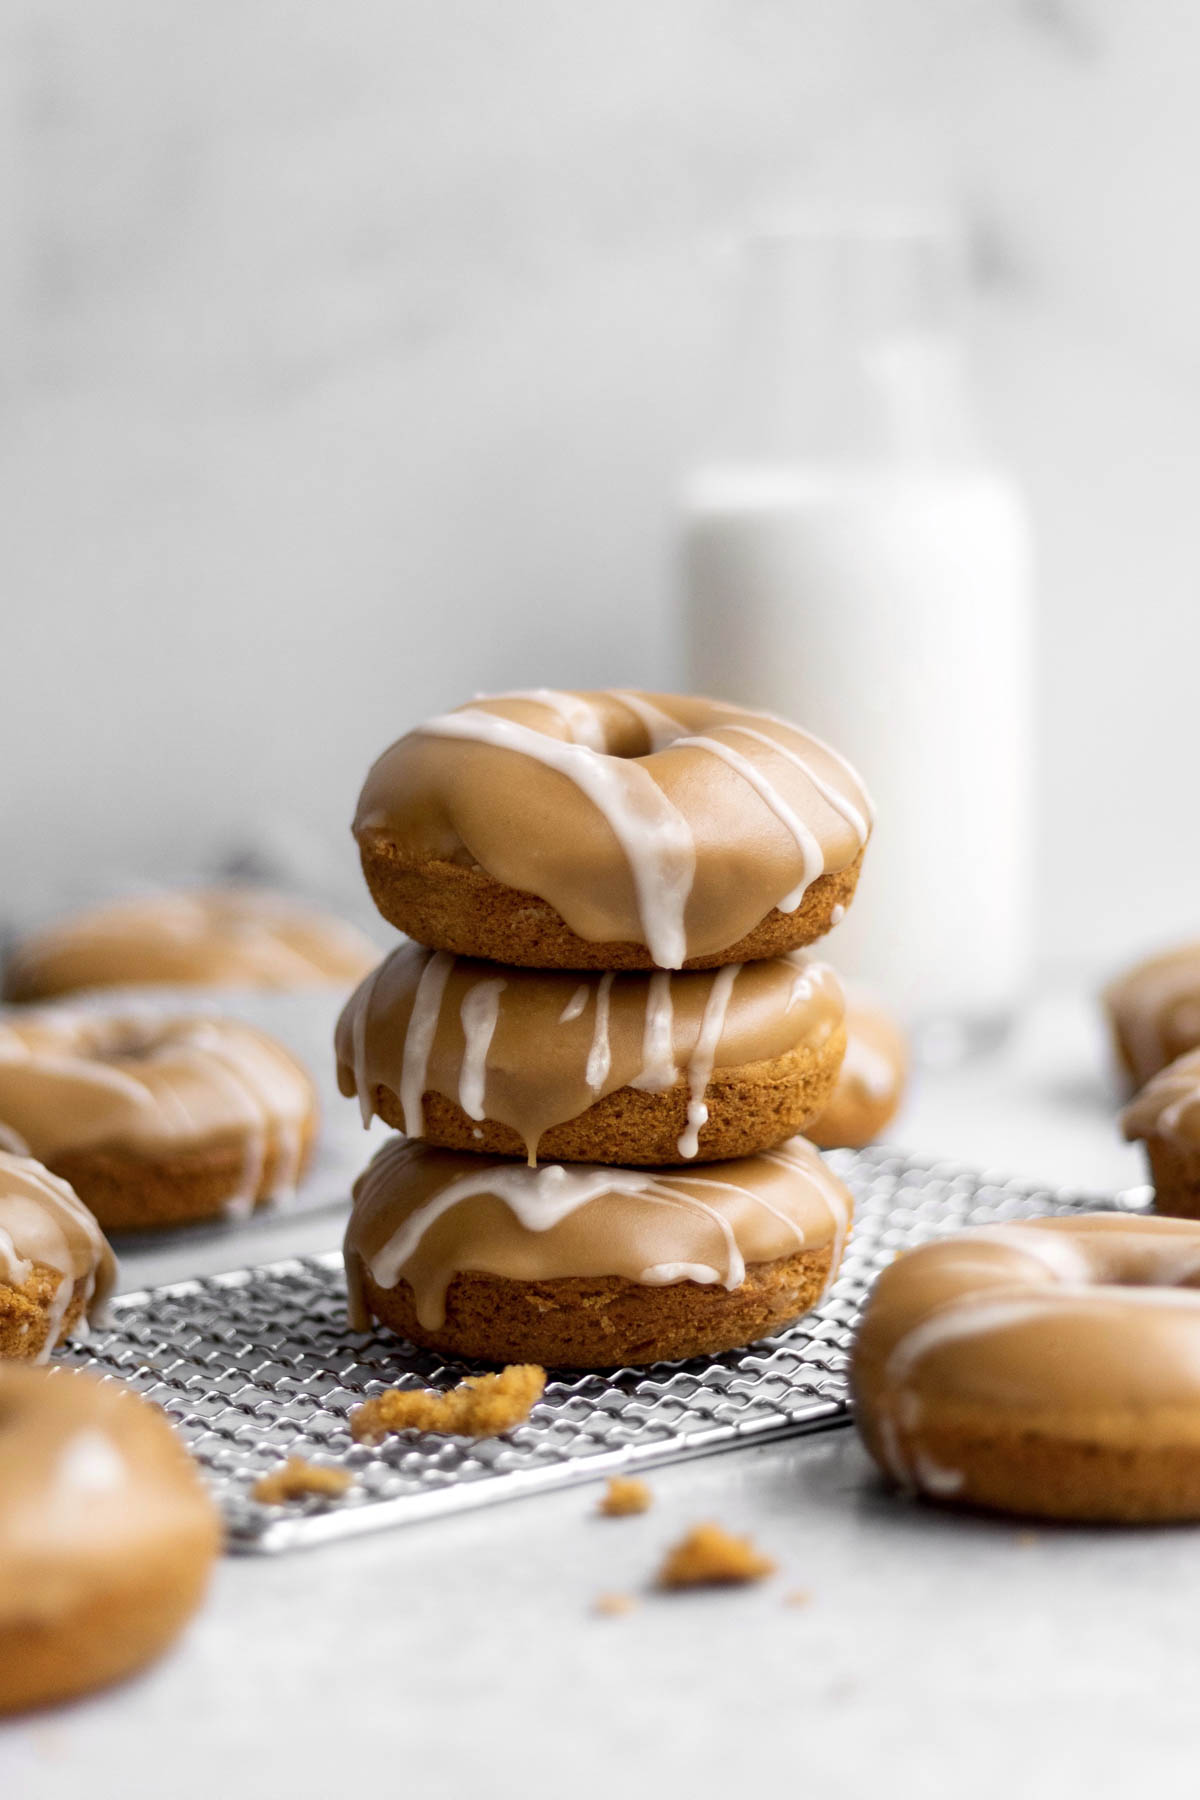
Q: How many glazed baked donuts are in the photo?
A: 11